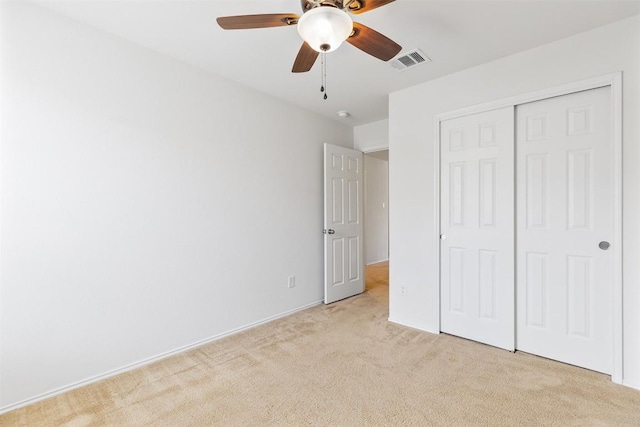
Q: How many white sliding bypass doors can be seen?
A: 2